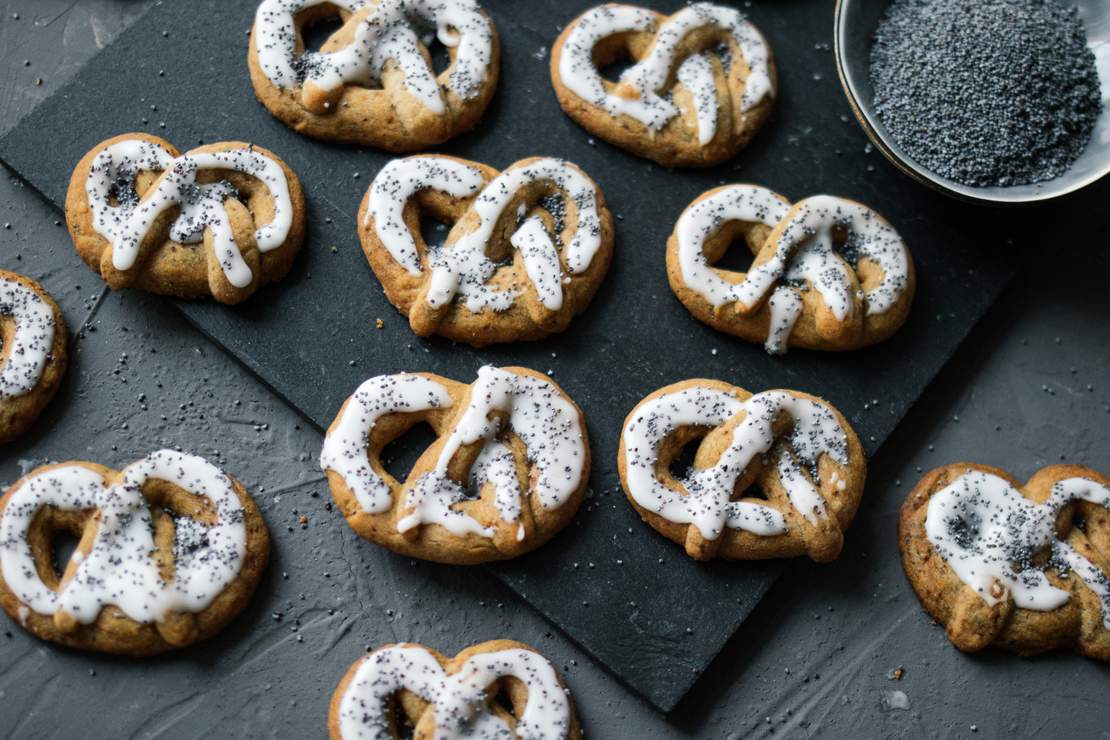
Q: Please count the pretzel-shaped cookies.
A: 11